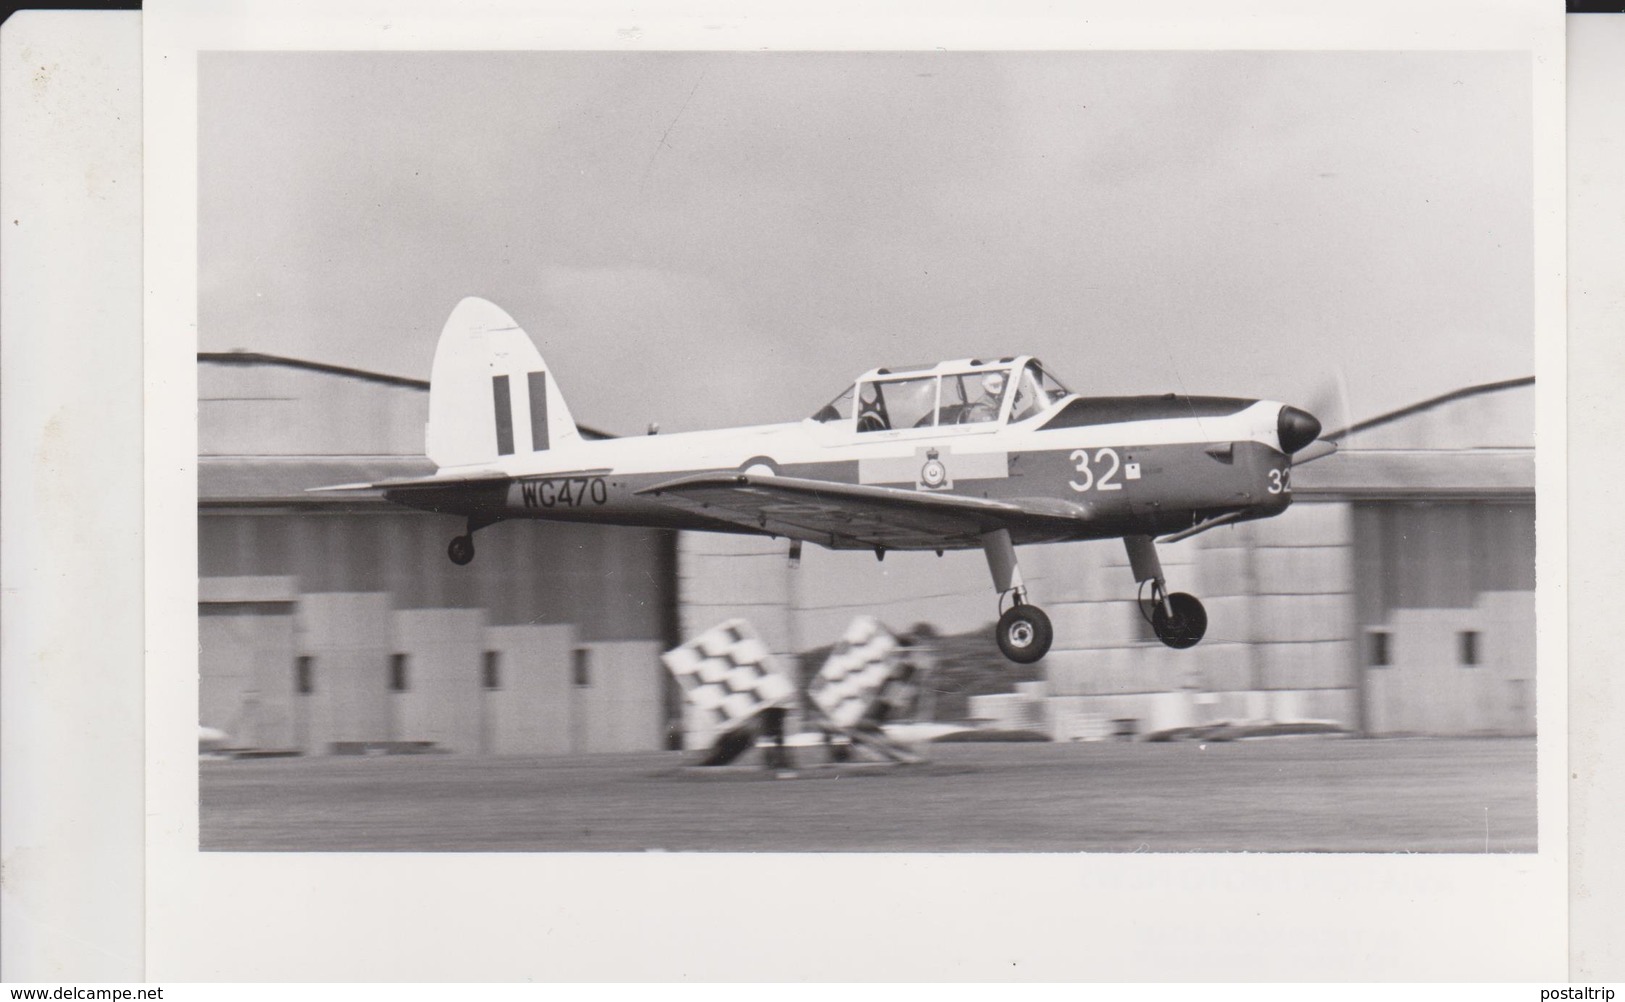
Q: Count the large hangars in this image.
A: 2